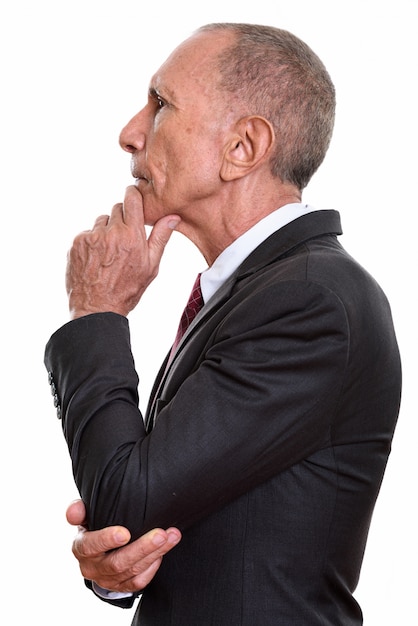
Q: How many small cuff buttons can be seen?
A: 4